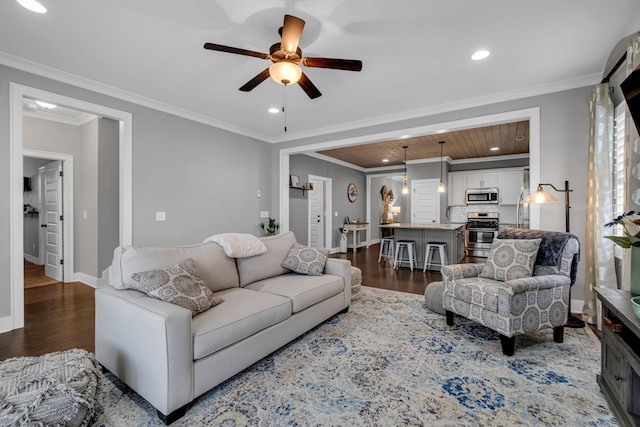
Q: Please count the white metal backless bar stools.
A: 3